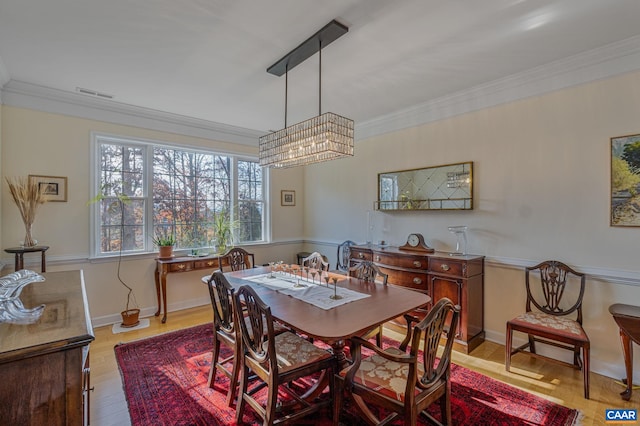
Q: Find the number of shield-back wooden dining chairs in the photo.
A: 8